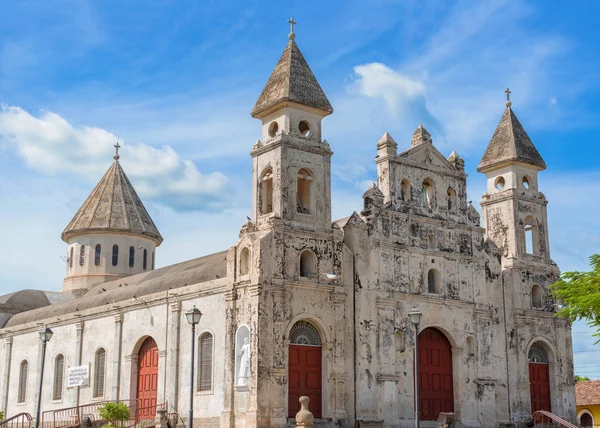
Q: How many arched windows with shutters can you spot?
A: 4